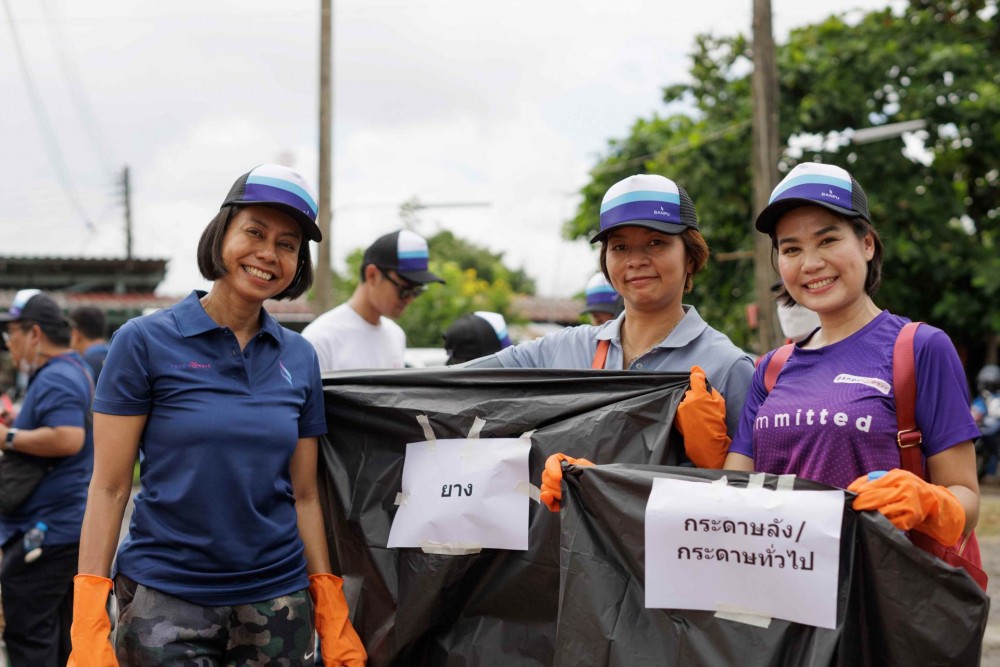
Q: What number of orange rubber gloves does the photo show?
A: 5